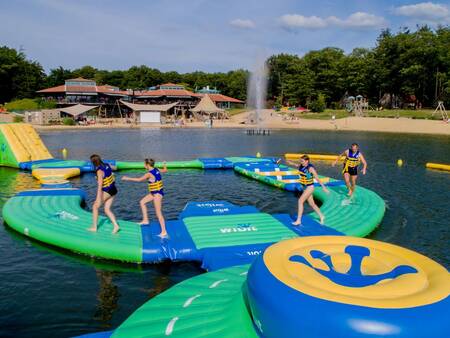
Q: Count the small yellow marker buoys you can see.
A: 3